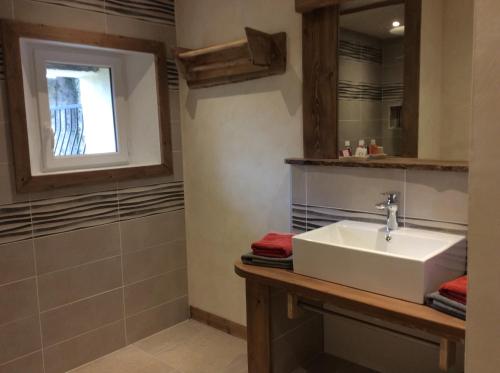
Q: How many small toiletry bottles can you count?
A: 3